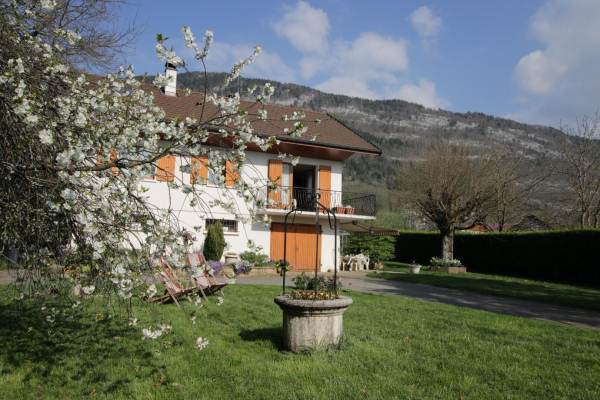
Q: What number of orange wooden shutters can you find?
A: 6